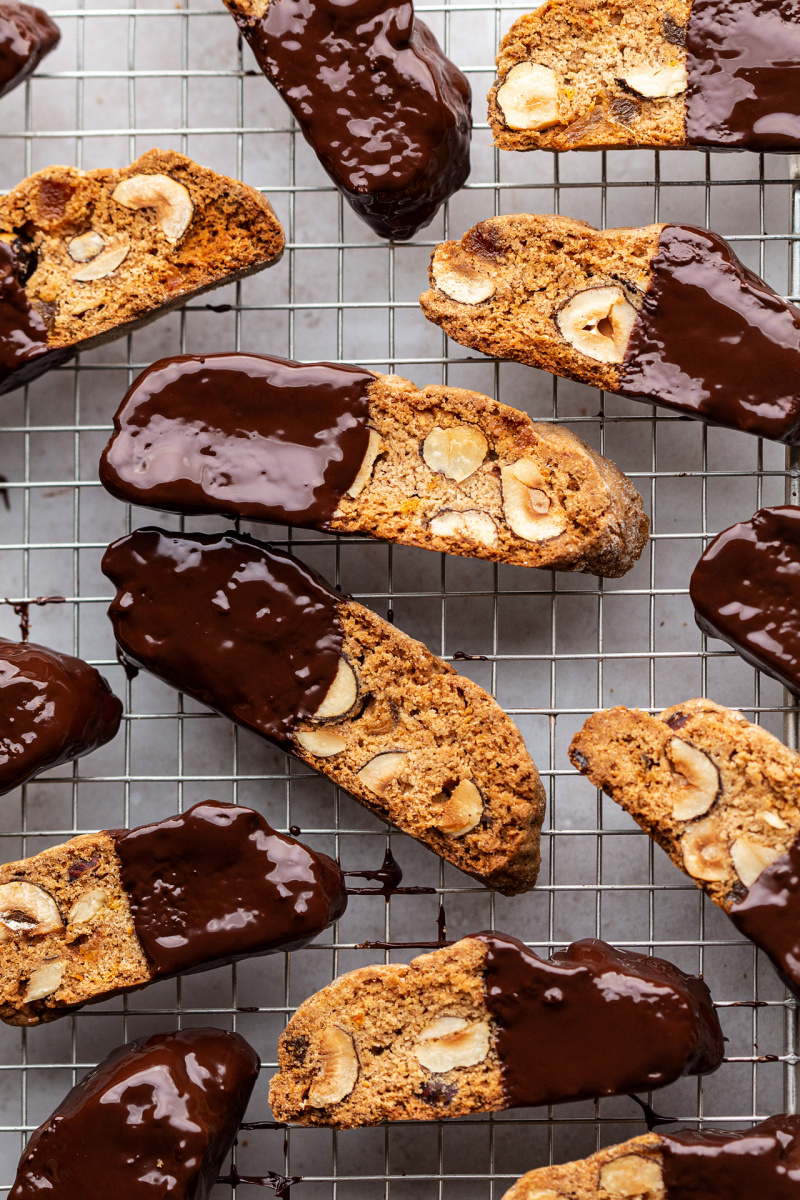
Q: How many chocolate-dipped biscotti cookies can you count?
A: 14